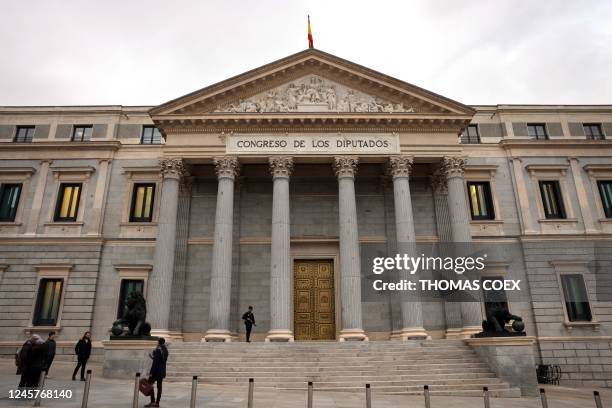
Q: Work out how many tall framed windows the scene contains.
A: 10